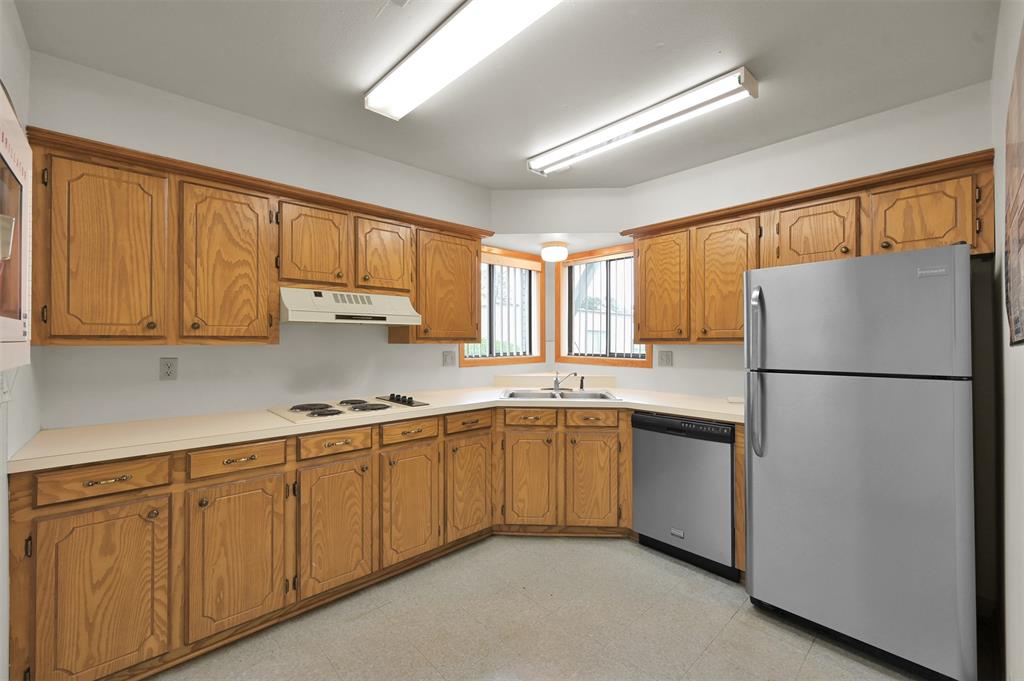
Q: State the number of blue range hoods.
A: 0